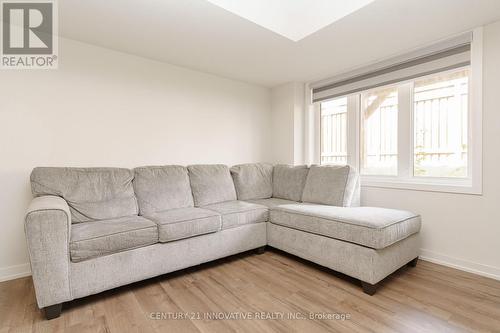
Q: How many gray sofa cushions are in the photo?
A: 10